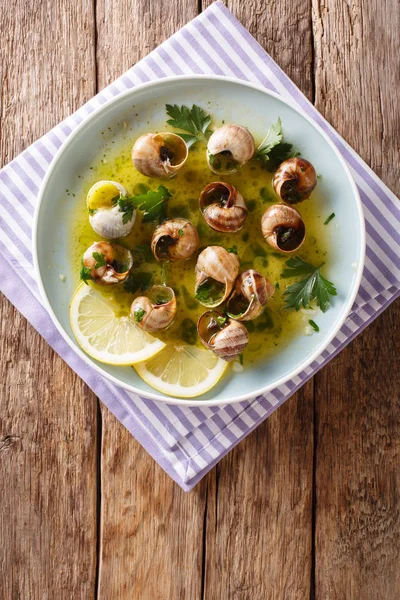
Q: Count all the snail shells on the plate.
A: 12